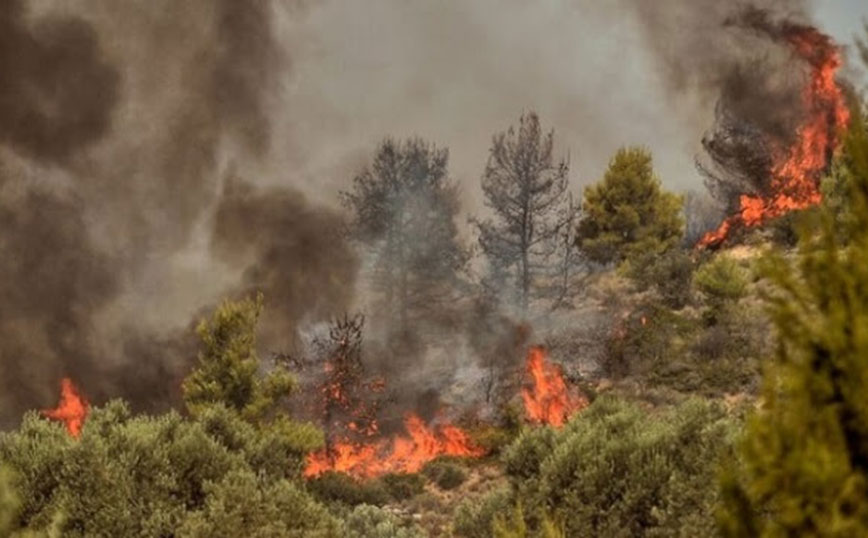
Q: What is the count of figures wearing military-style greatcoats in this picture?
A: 0